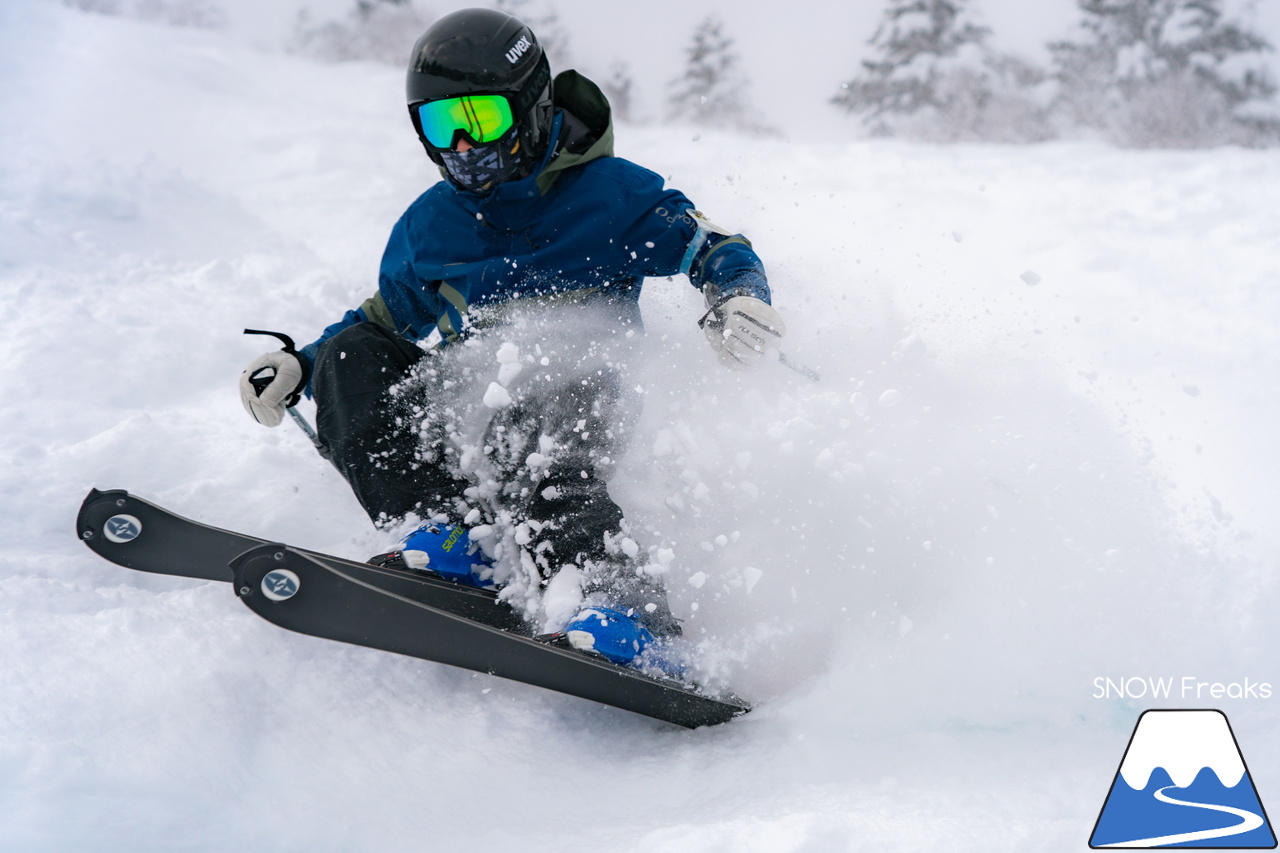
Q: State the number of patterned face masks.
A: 1